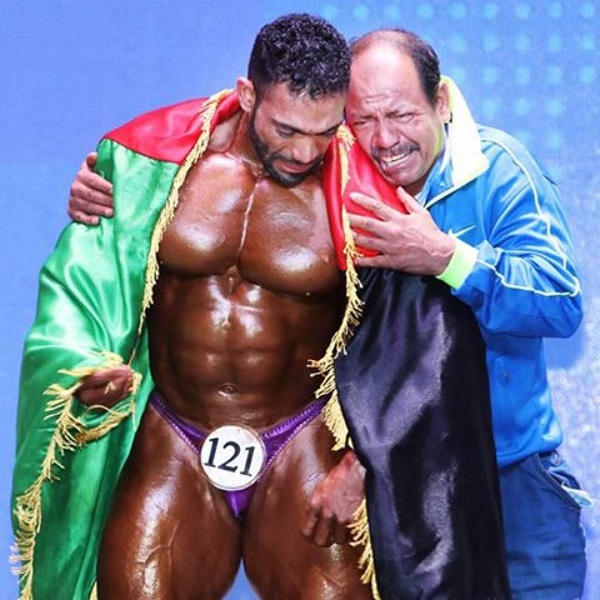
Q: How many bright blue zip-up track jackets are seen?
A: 1